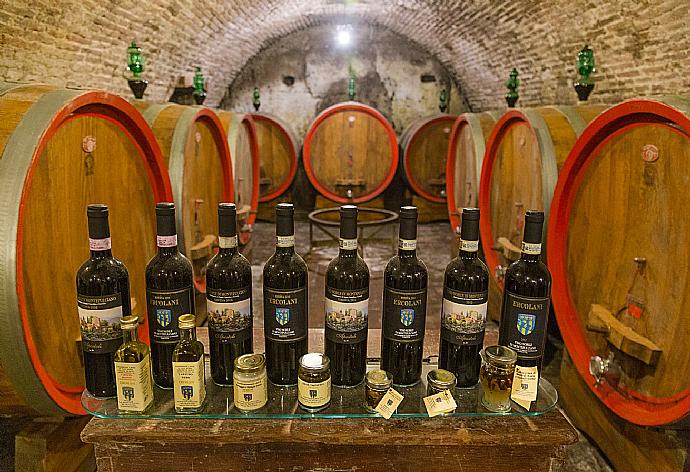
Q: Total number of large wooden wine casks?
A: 9